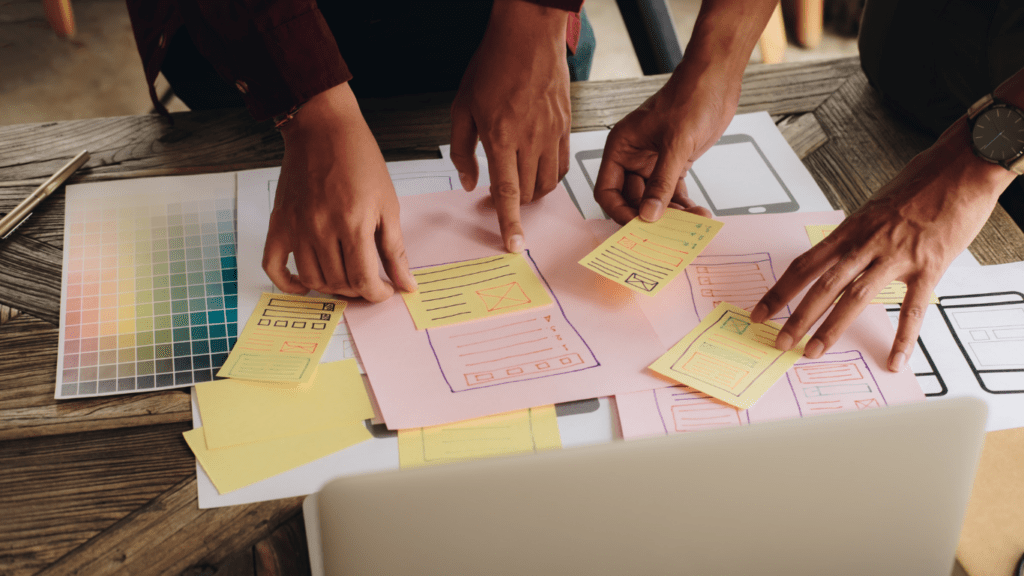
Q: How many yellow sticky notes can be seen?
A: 8